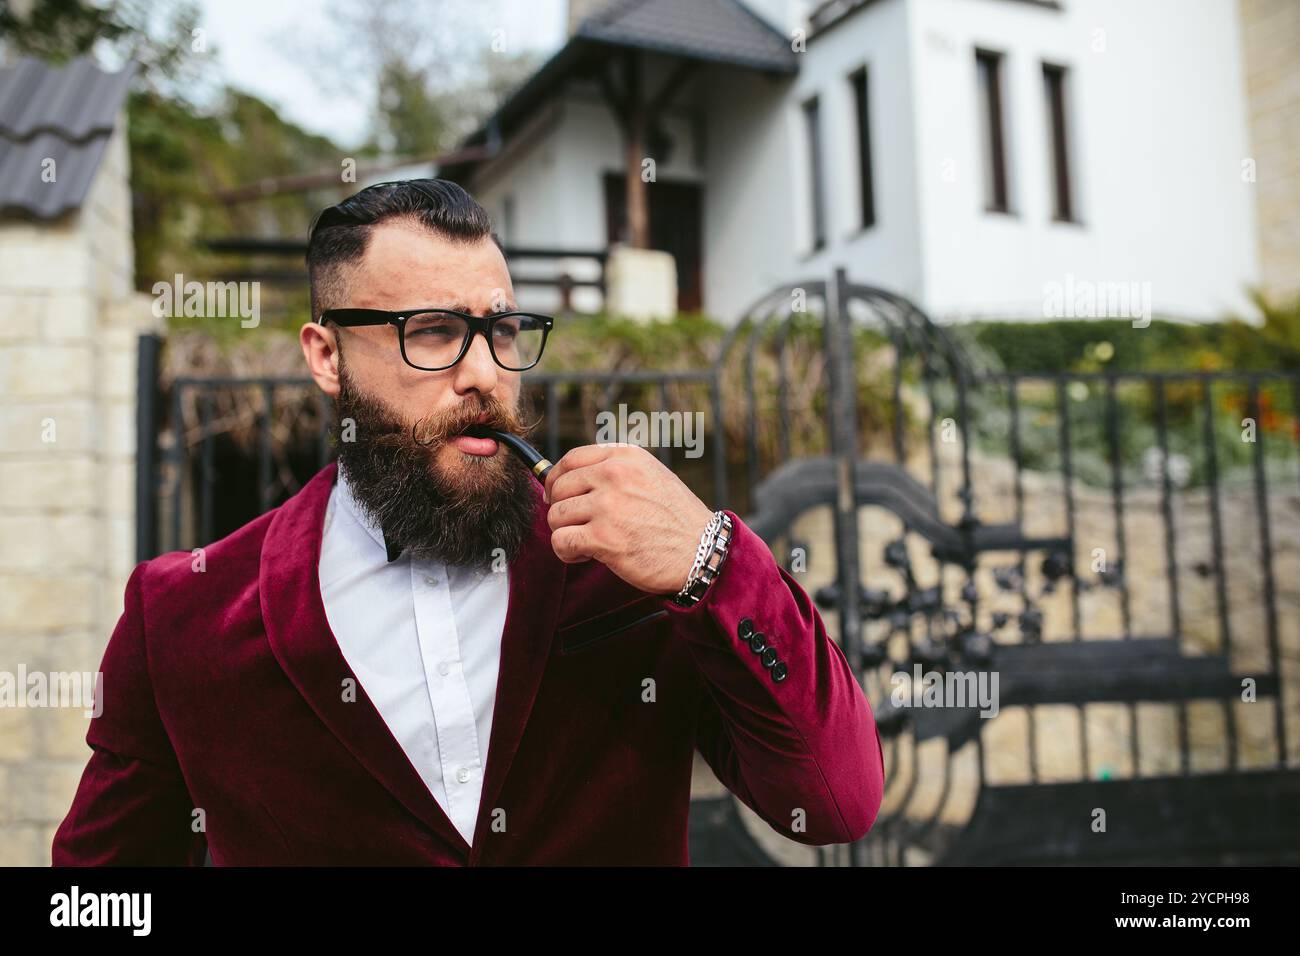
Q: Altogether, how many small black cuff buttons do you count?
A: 4